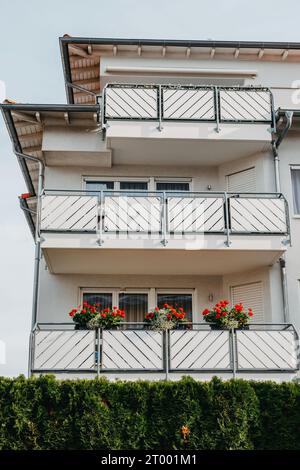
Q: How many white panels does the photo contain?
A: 11